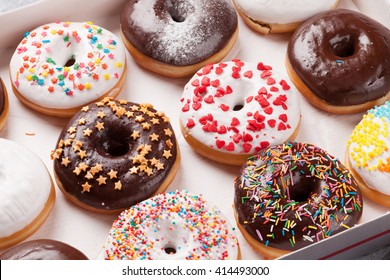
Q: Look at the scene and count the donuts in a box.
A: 12